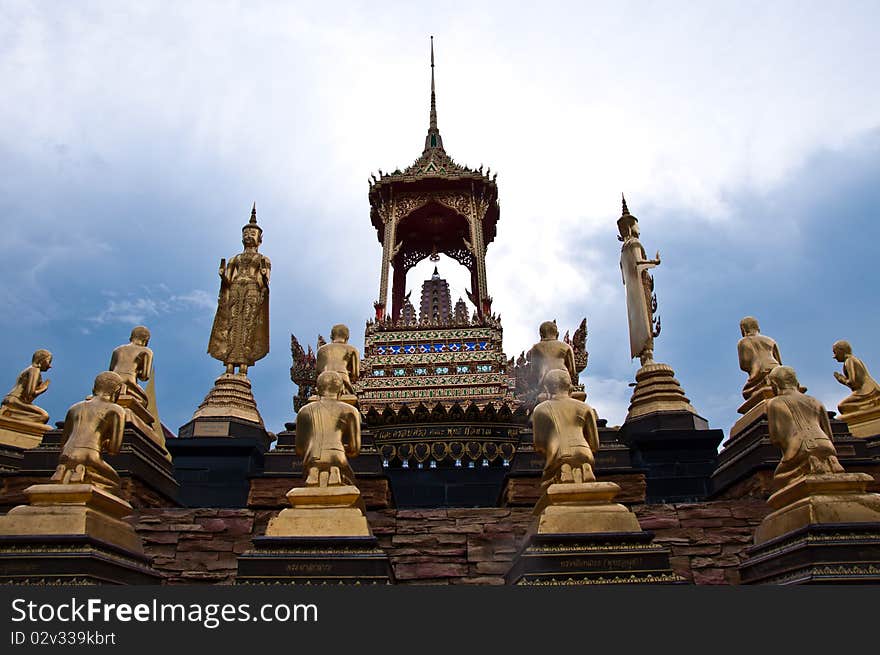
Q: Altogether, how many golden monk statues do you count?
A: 10